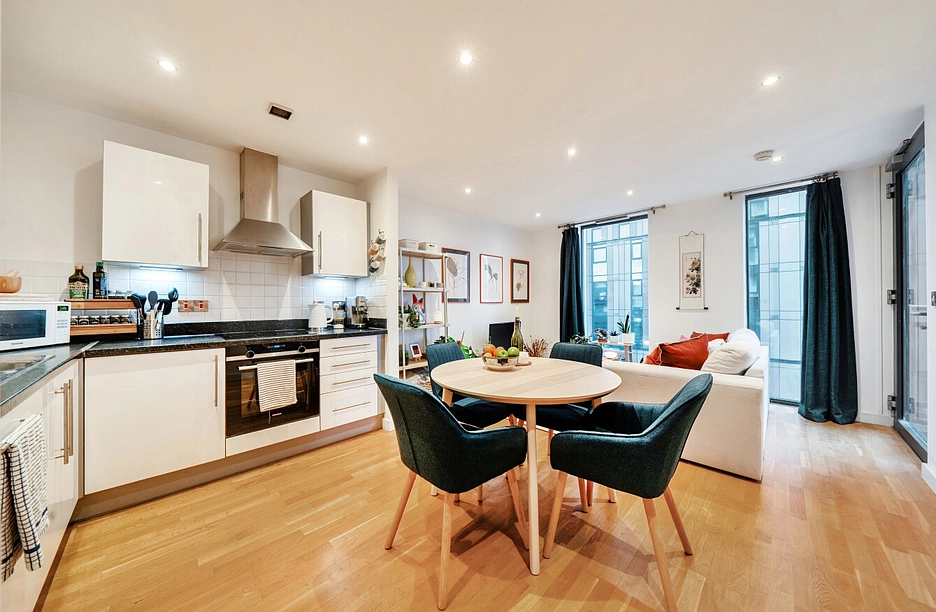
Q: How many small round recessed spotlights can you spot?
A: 9